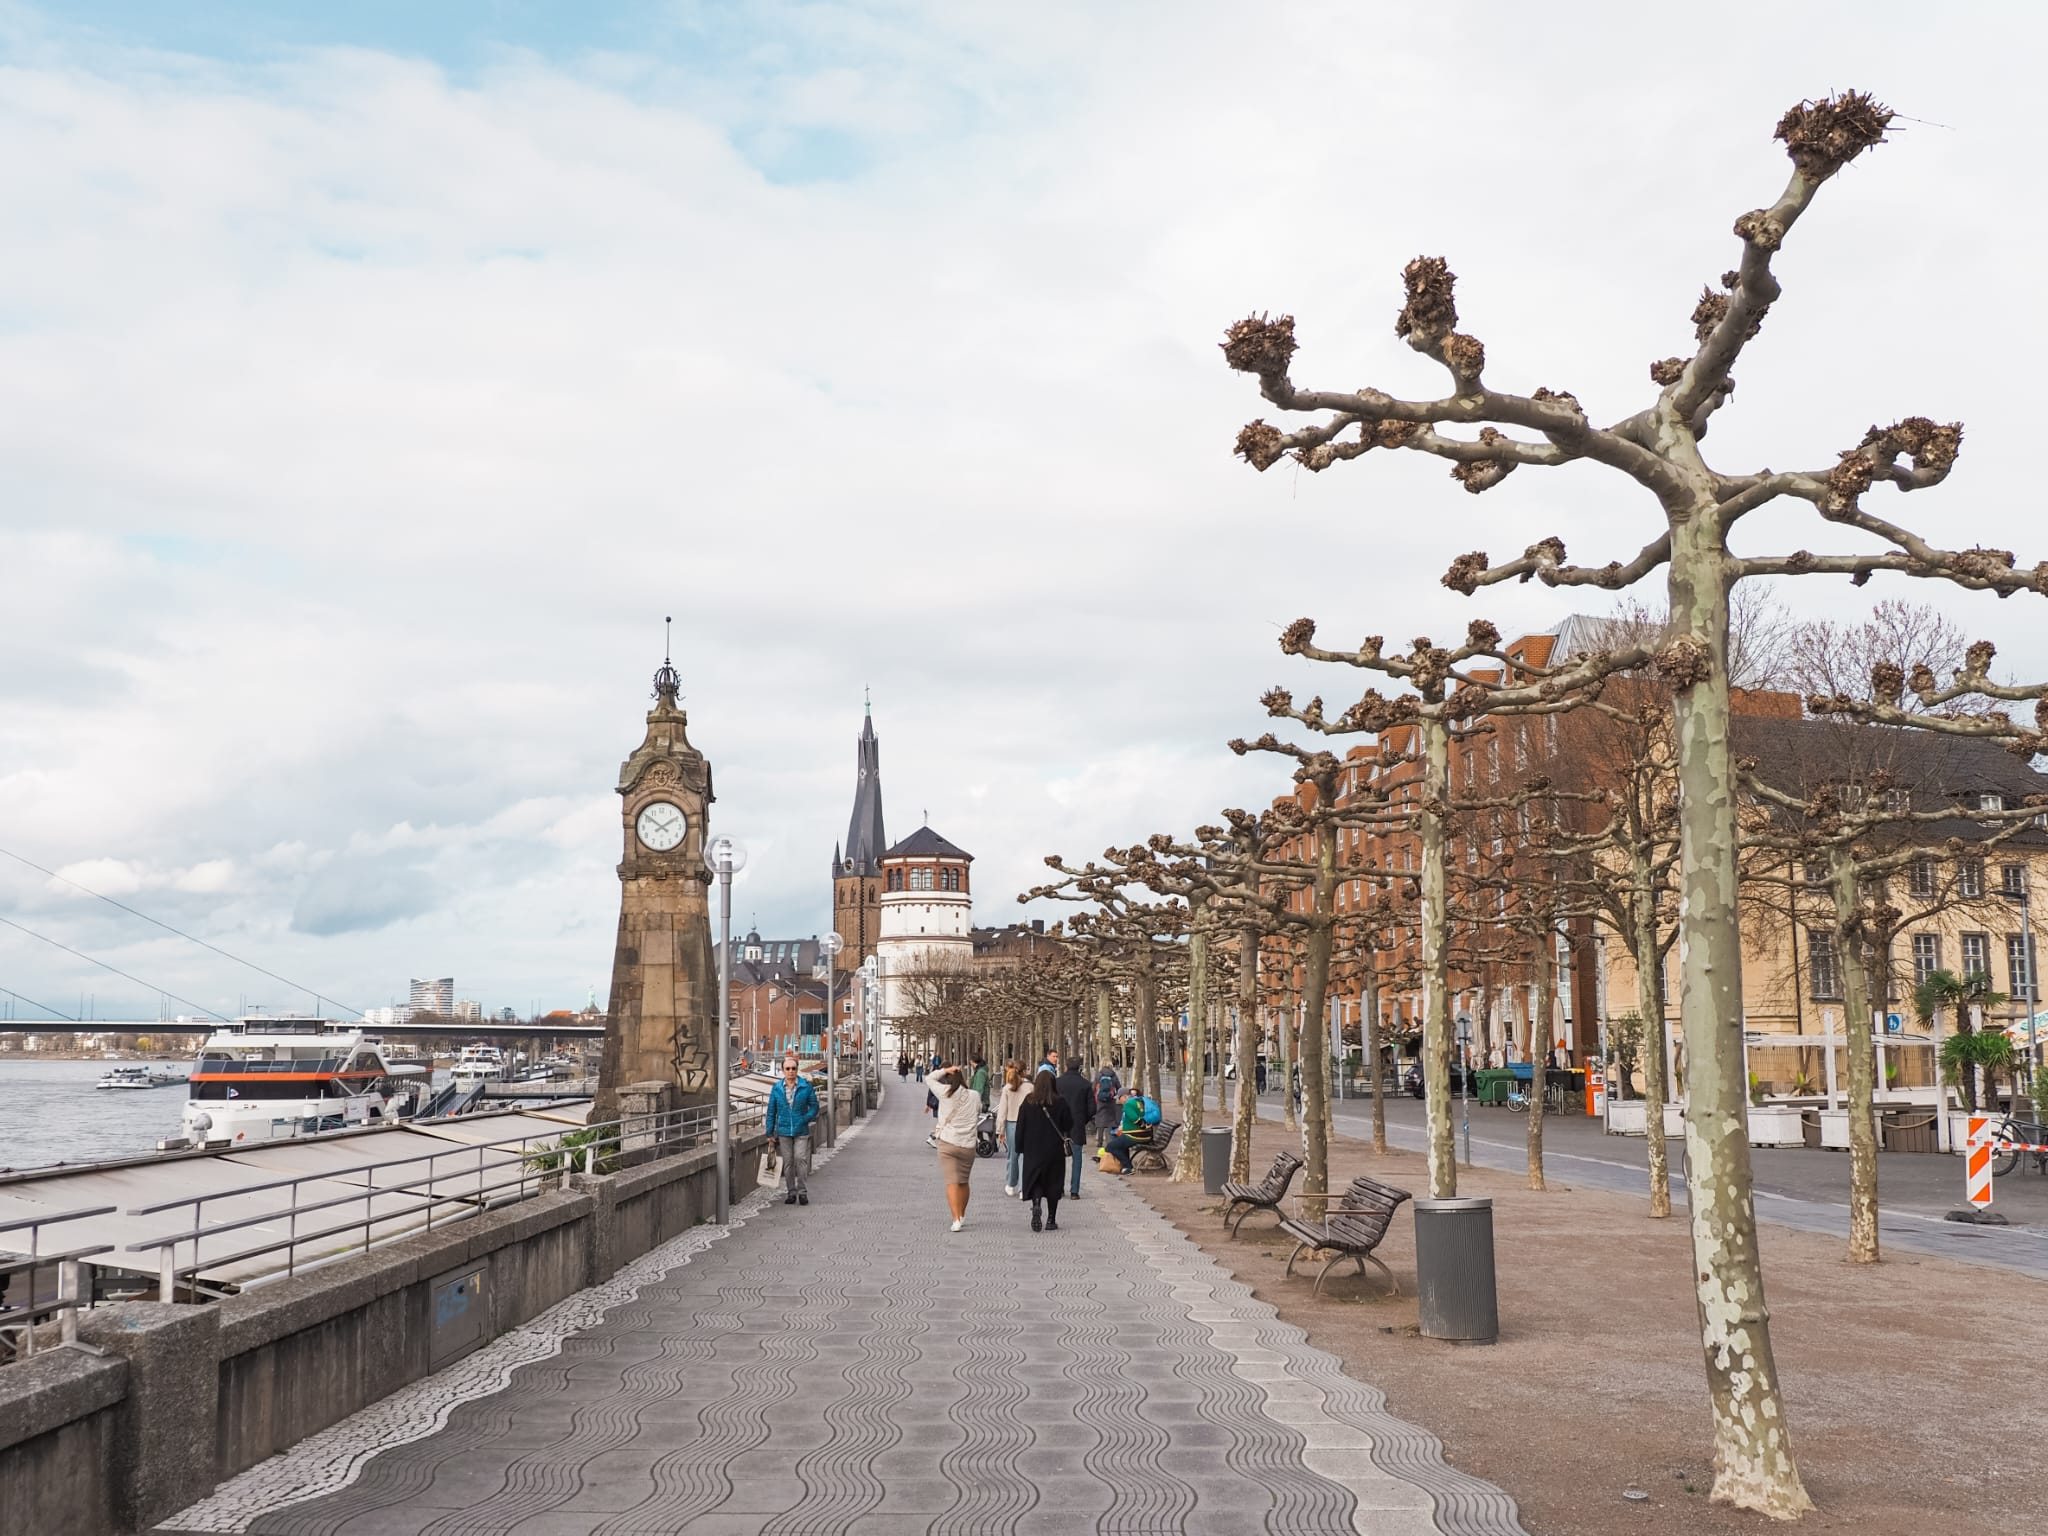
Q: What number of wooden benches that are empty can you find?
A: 2